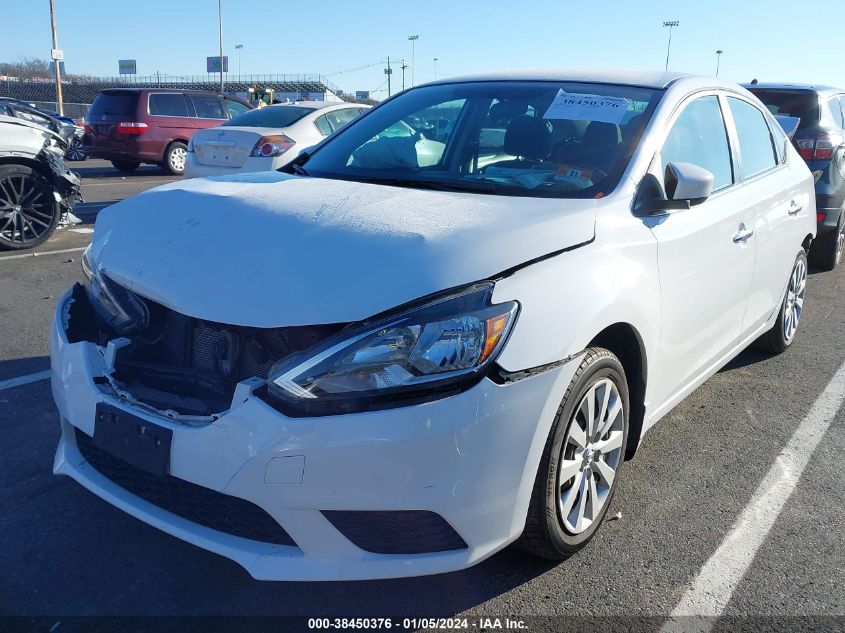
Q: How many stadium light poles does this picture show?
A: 5